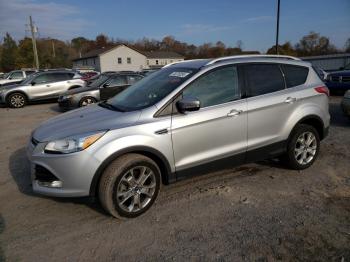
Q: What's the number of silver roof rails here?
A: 2